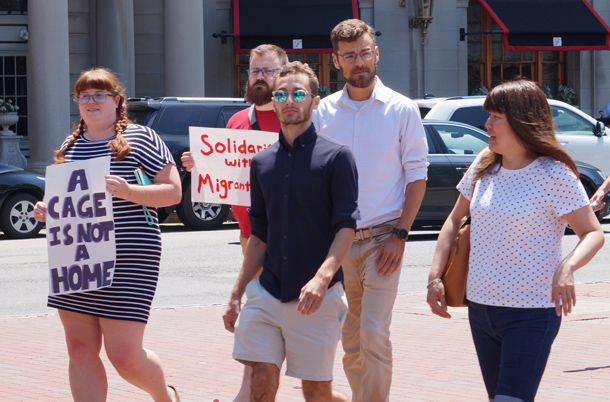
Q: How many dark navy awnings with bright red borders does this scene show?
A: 2